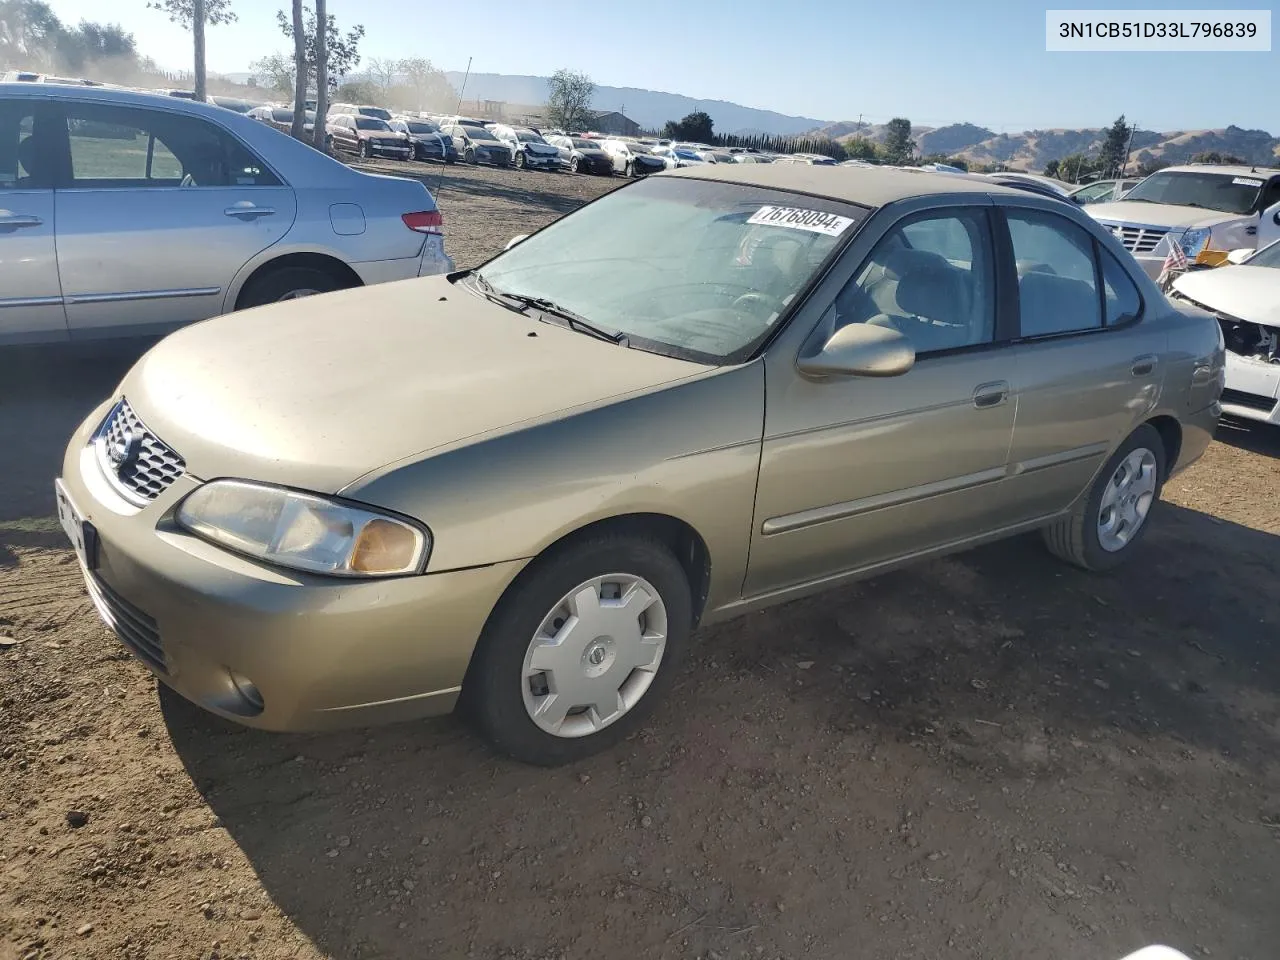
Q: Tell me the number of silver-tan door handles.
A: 2